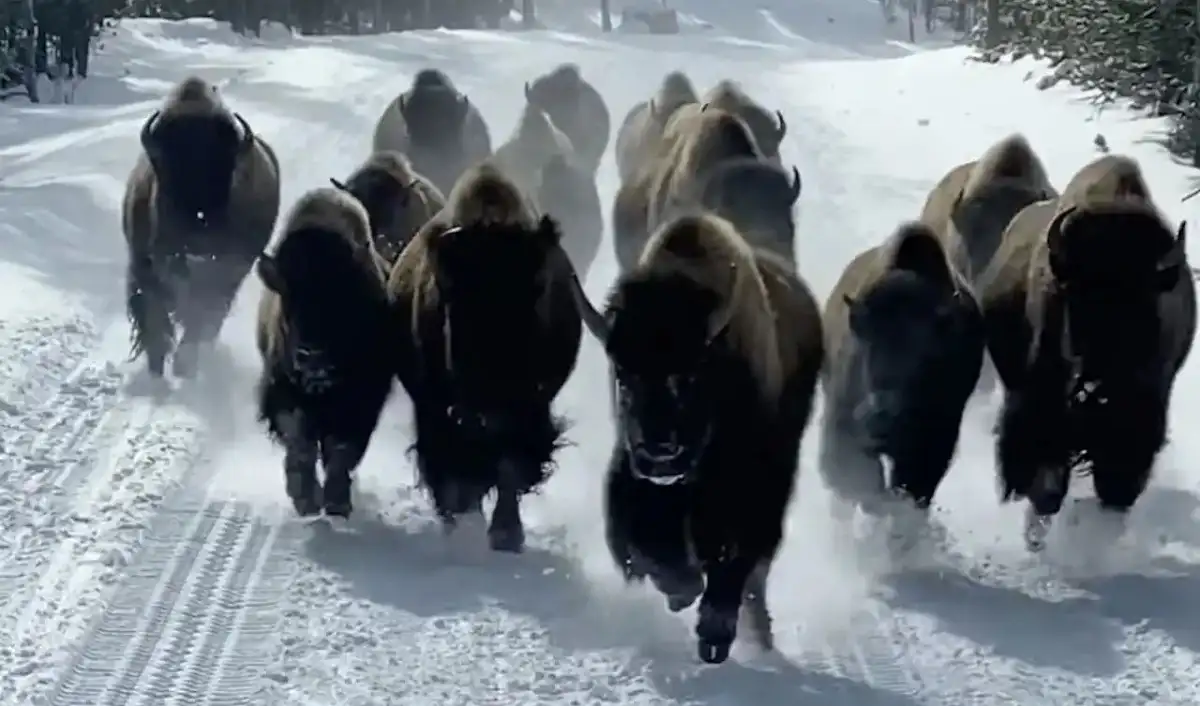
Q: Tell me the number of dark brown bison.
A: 14